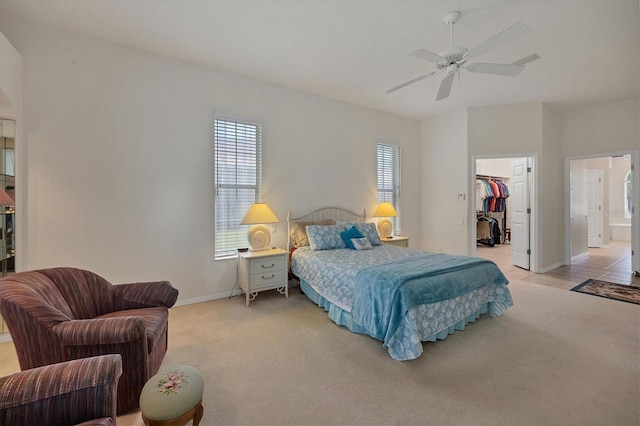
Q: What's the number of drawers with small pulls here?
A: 2